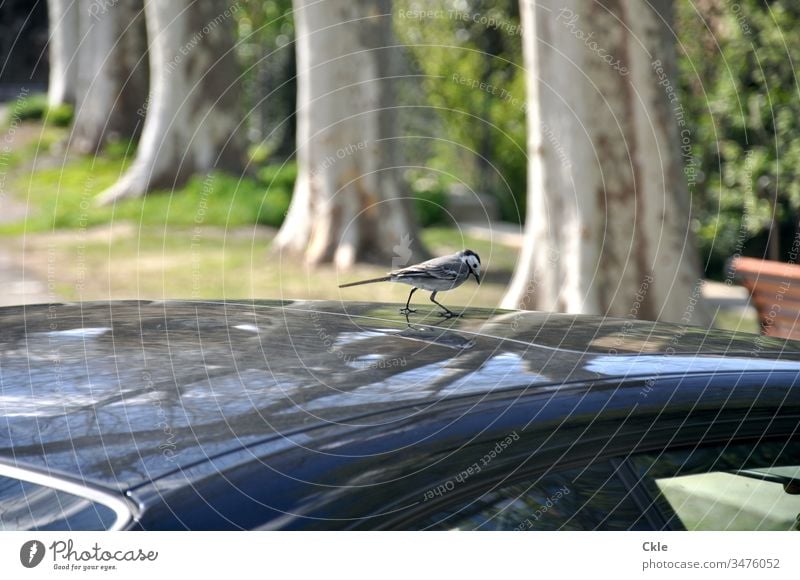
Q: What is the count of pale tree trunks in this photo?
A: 5